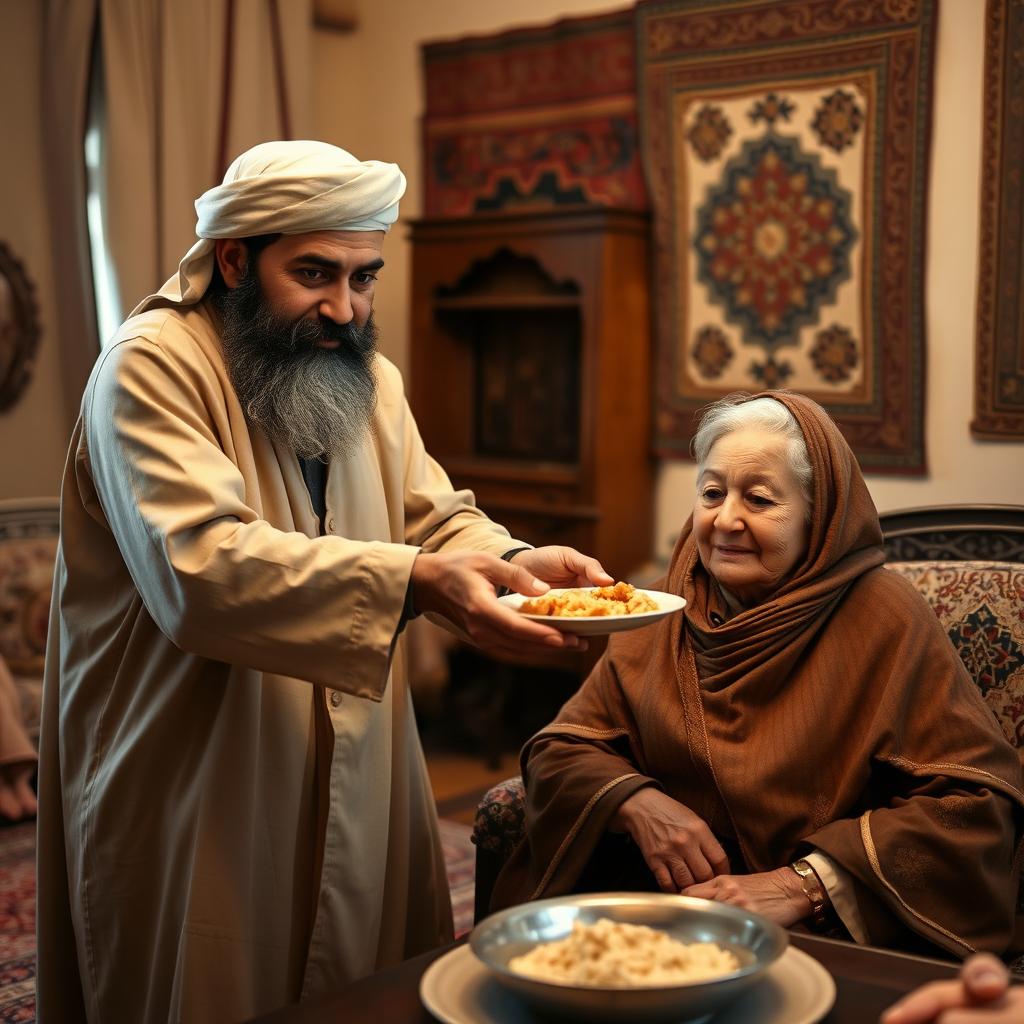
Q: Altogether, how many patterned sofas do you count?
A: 2